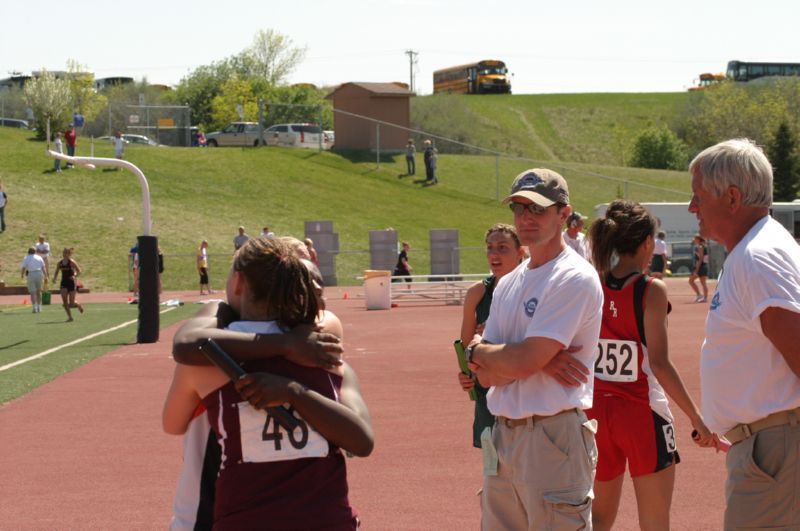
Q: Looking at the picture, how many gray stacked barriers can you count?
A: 3